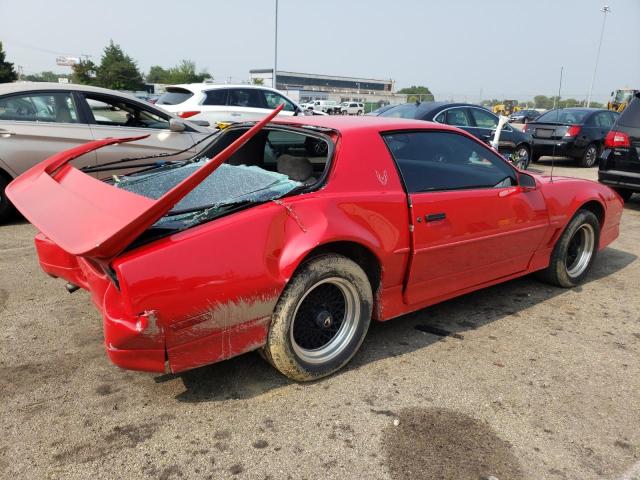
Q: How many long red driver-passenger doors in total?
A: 1